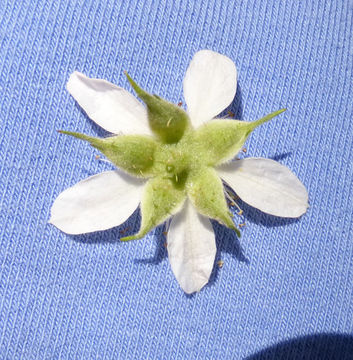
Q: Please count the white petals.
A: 5